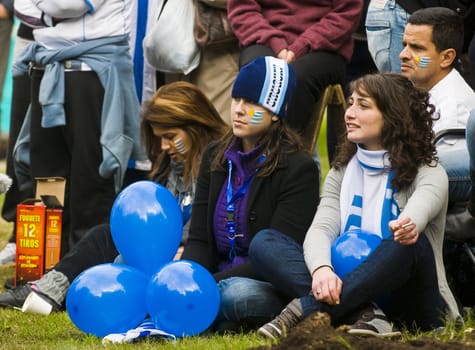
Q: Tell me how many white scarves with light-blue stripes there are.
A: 1